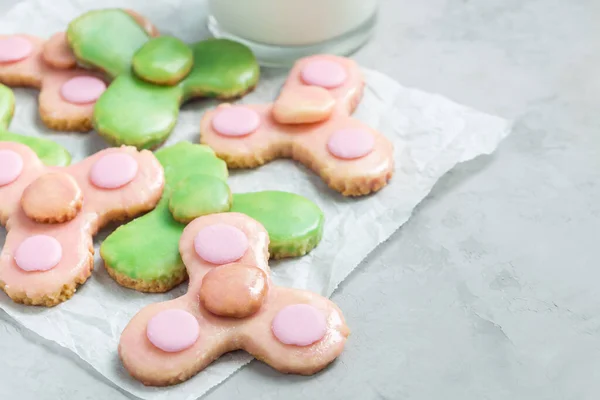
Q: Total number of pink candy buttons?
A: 11